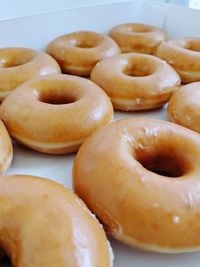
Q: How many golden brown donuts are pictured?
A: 10